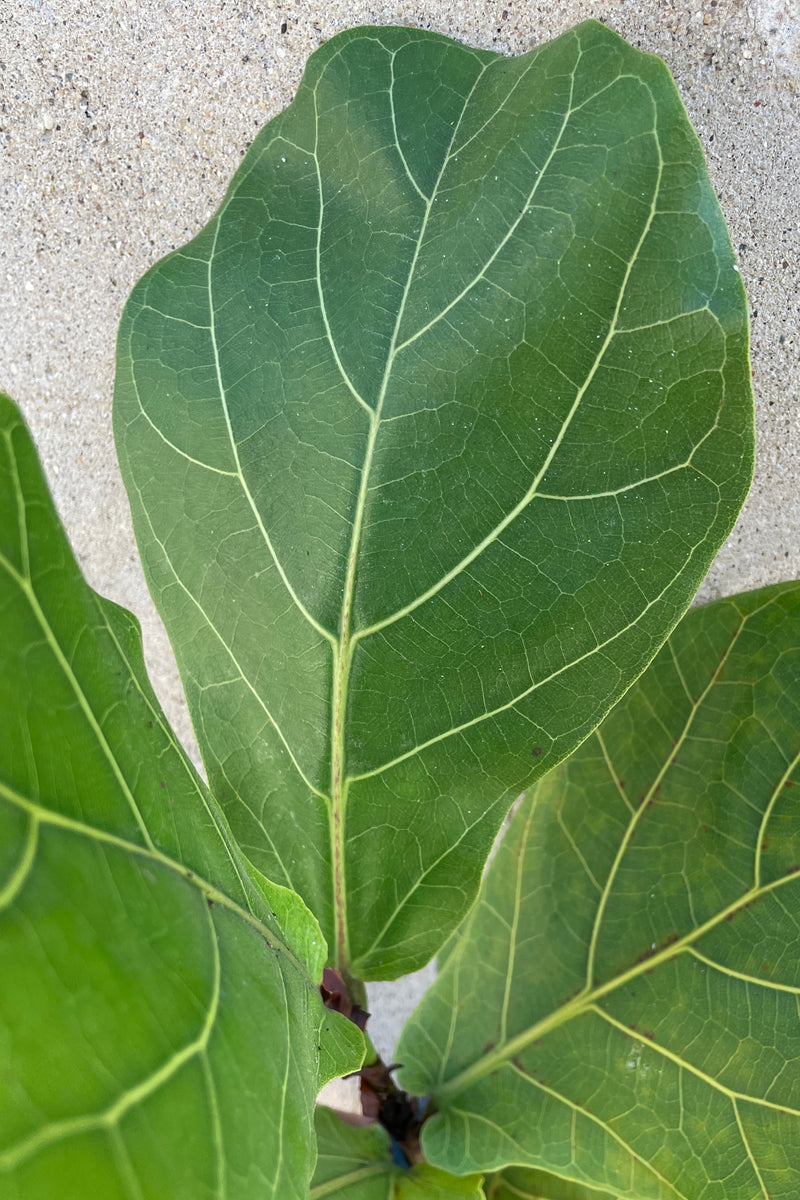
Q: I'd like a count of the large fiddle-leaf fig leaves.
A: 3